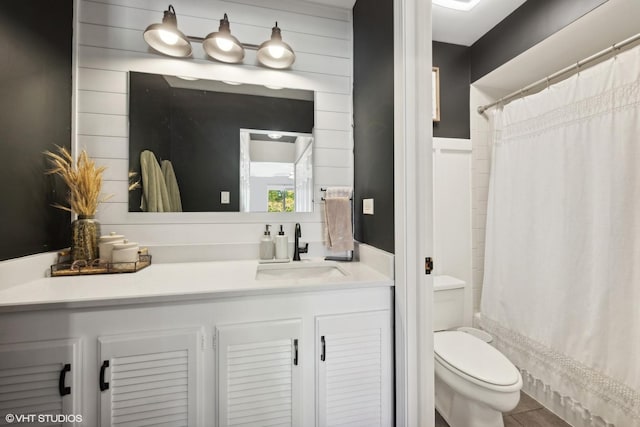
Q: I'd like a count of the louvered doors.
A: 4